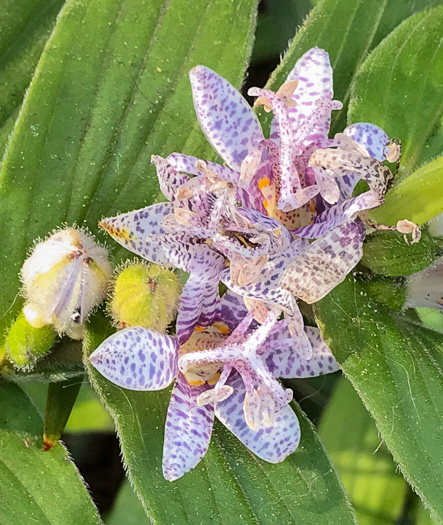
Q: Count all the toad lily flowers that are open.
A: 3